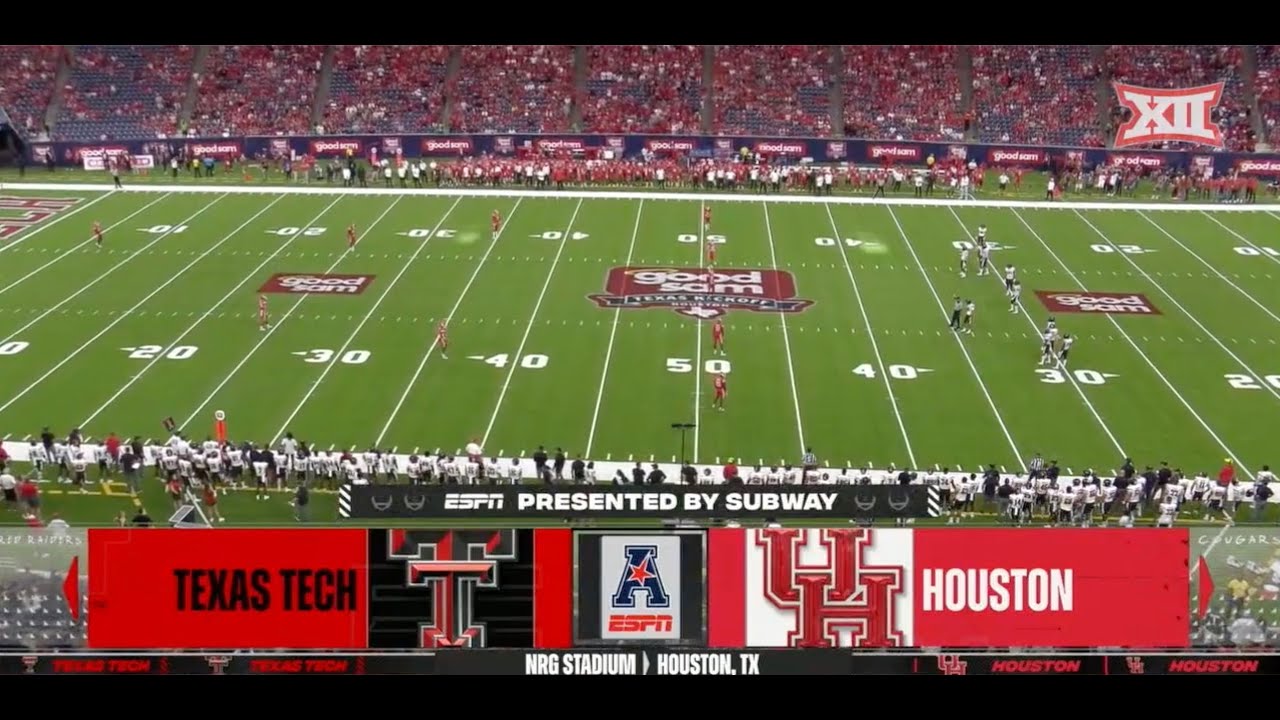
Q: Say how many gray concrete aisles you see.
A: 10